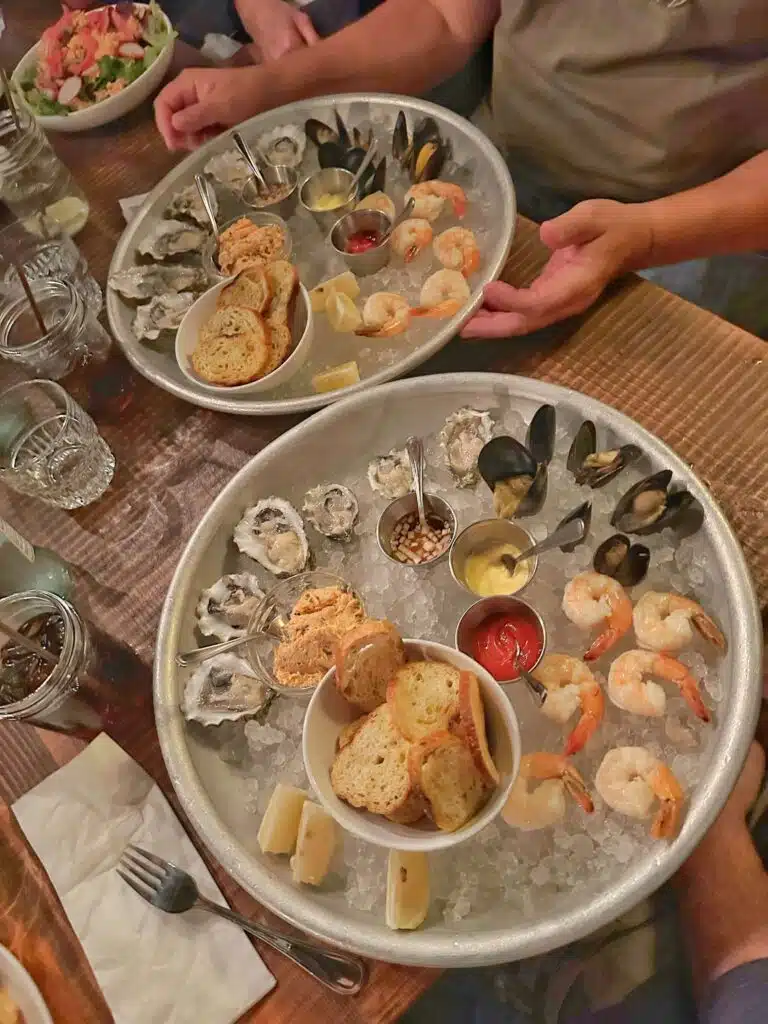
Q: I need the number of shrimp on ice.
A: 12